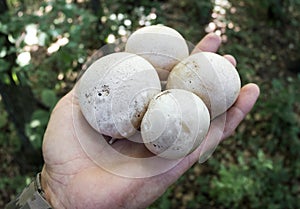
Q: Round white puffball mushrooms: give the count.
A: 4